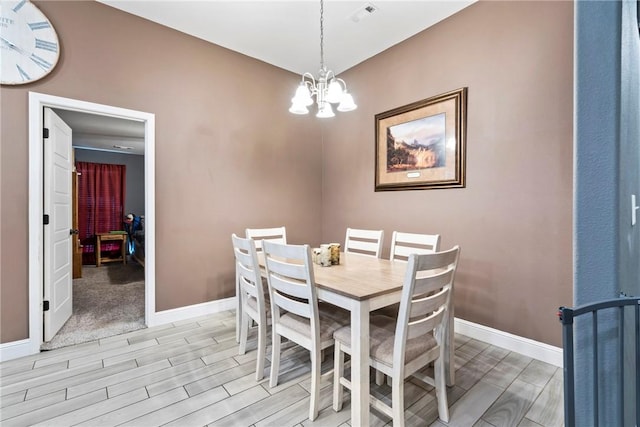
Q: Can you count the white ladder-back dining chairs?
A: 6